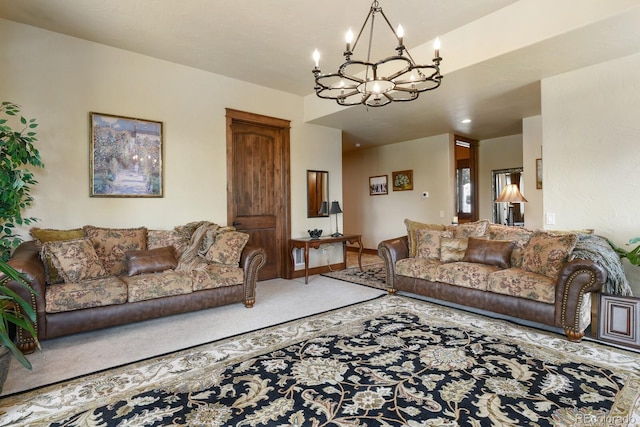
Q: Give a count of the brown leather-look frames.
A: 2